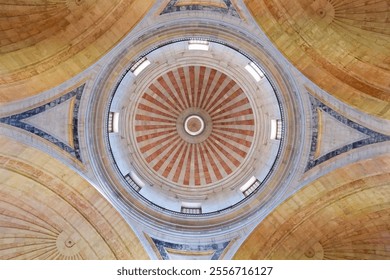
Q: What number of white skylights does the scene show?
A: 8